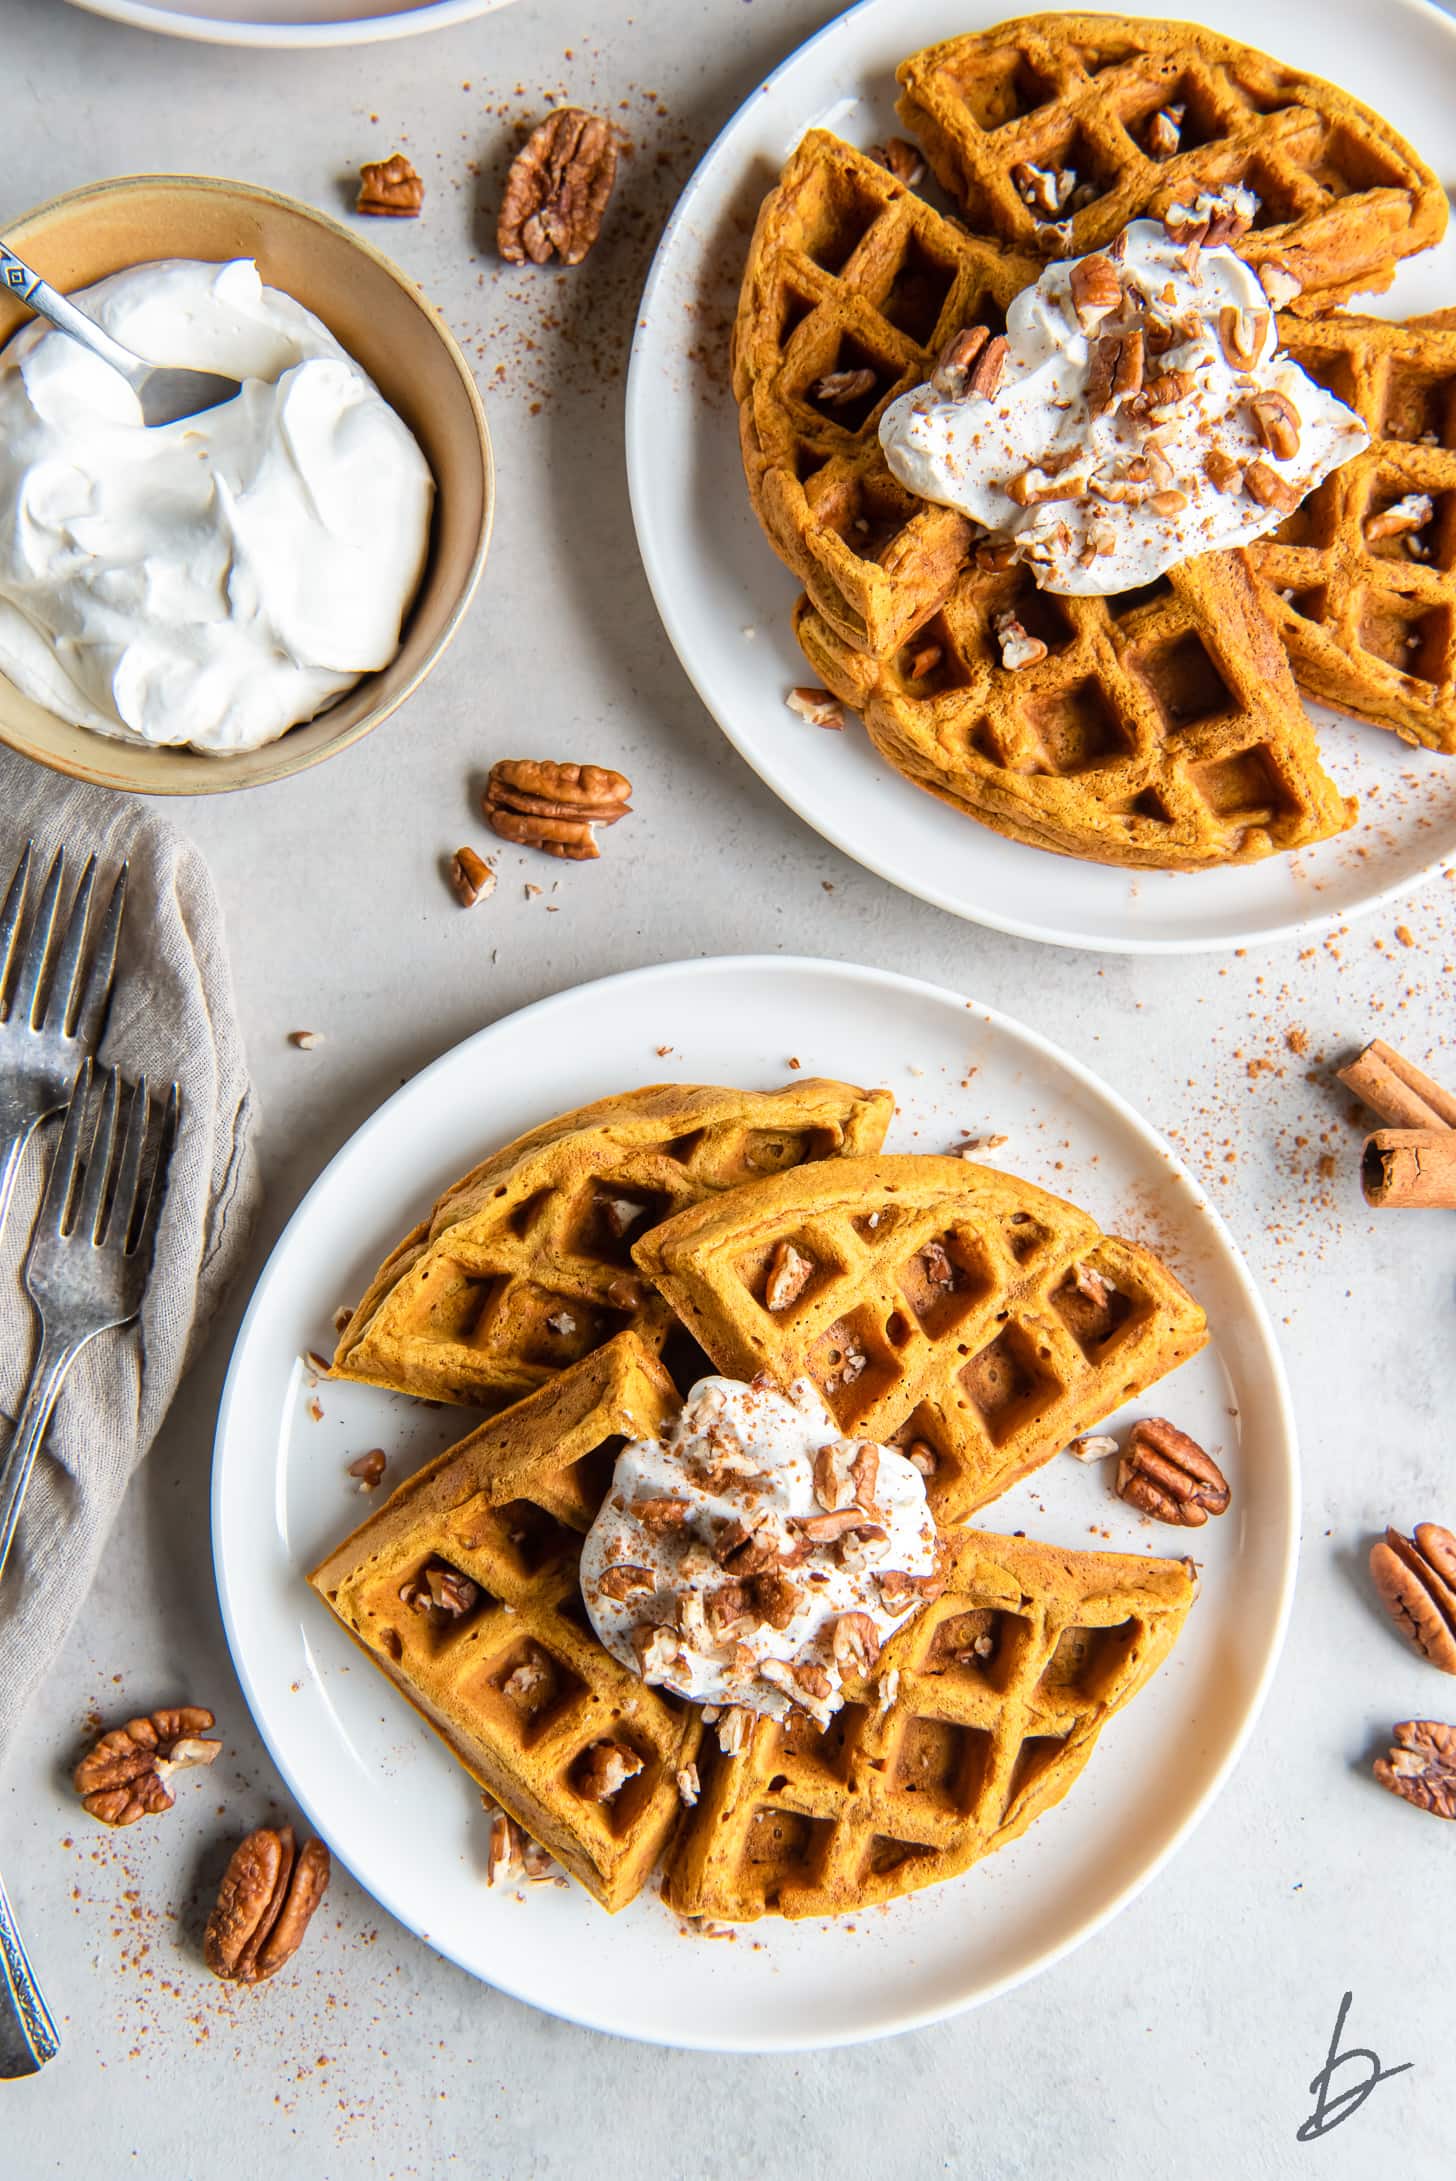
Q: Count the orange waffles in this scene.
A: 8